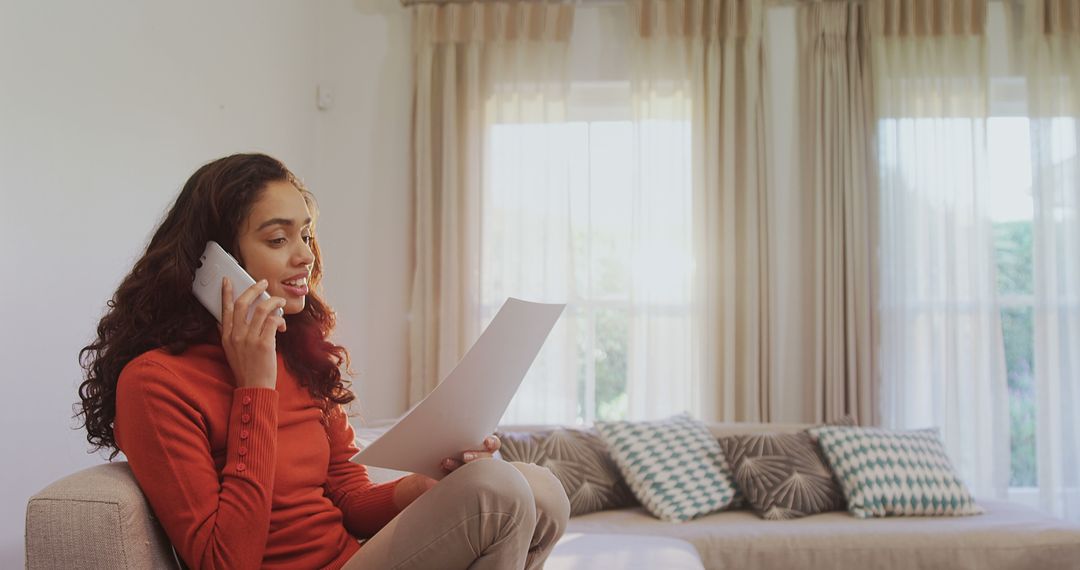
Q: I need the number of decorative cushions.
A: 4